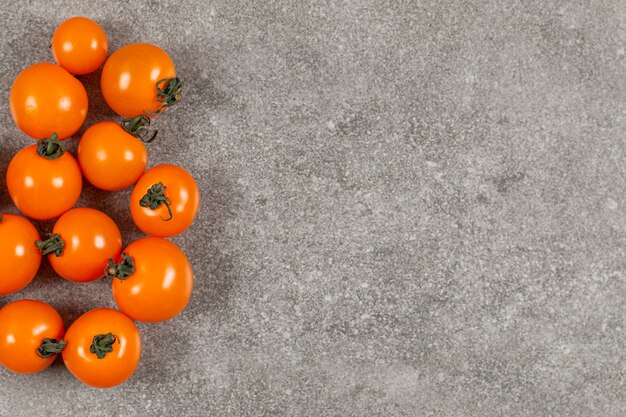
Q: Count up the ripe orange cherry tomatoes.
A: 11